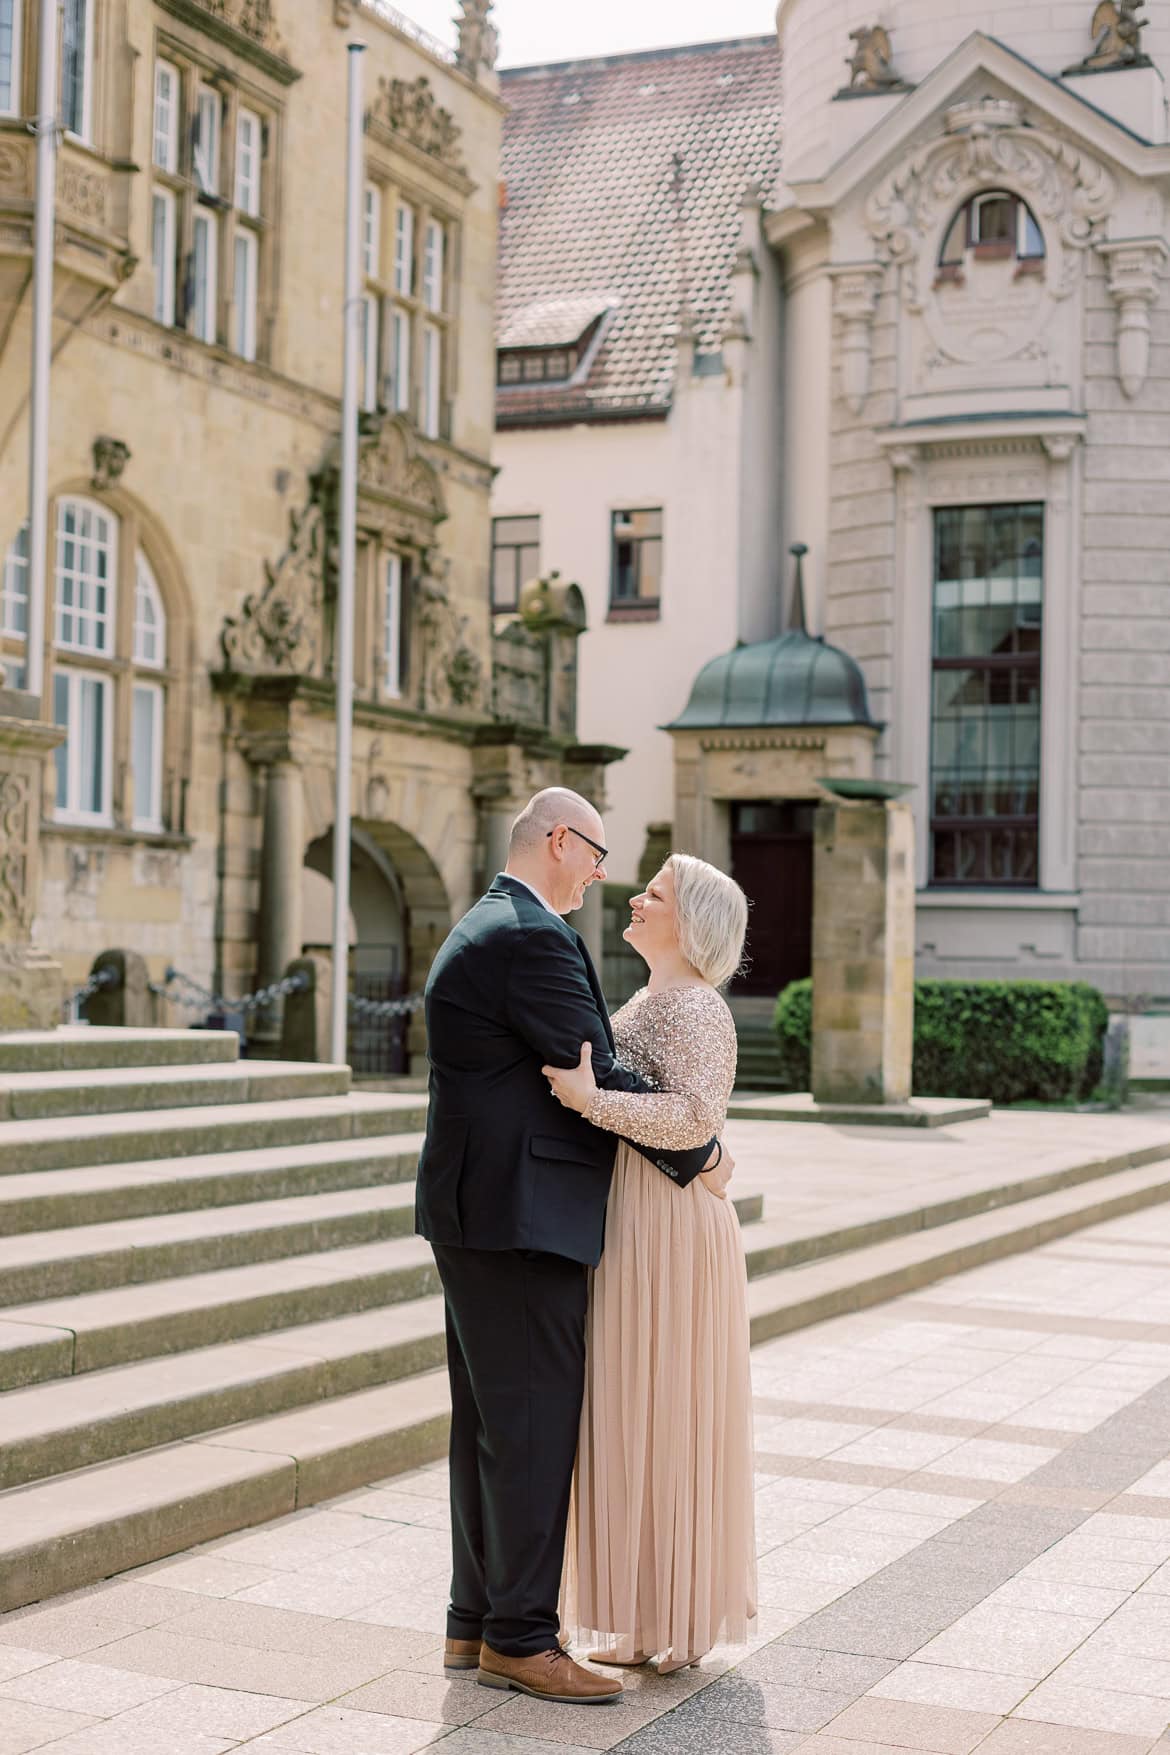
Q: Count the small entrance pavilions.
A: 1